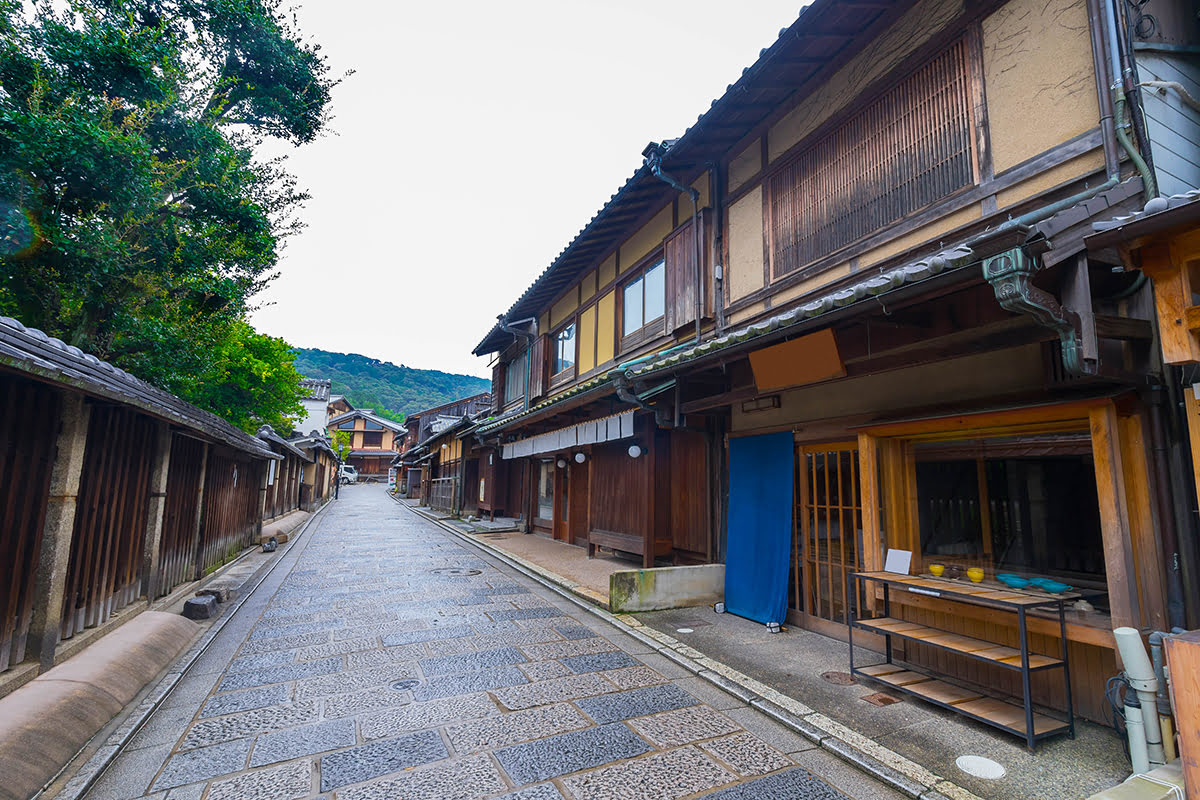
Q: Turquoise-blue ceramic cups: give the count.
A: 4